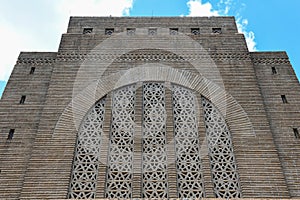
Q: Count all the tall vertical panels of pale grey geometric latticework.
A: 5